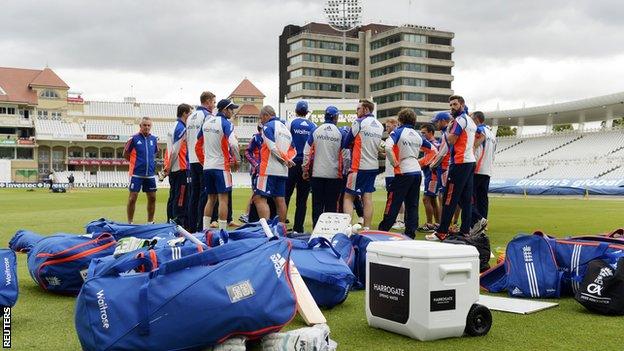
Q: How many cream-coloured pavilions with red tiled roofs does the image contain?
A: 2